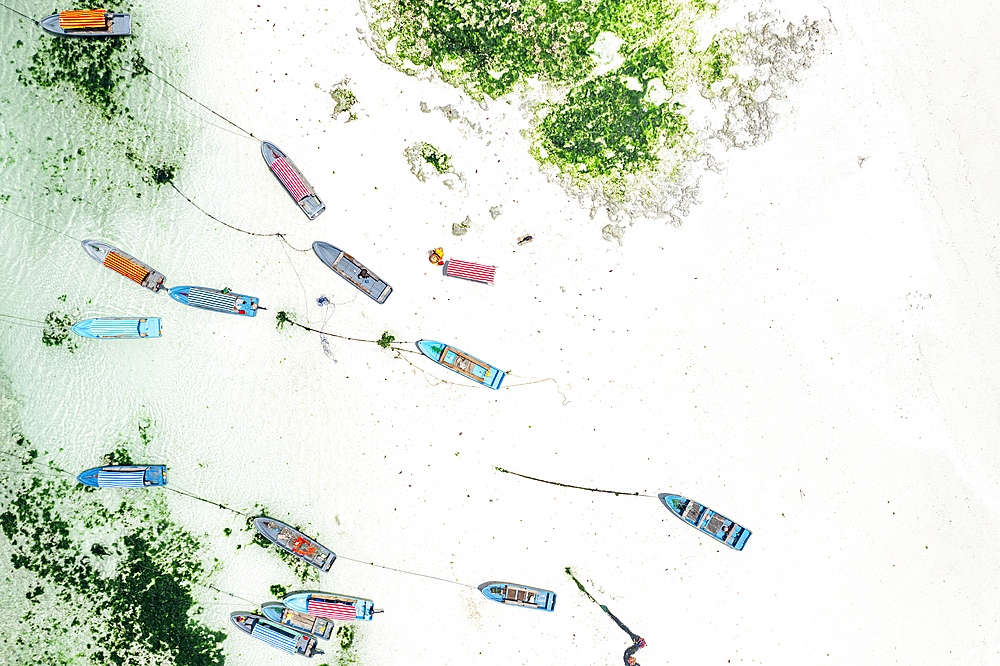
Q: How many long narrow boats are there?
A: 14